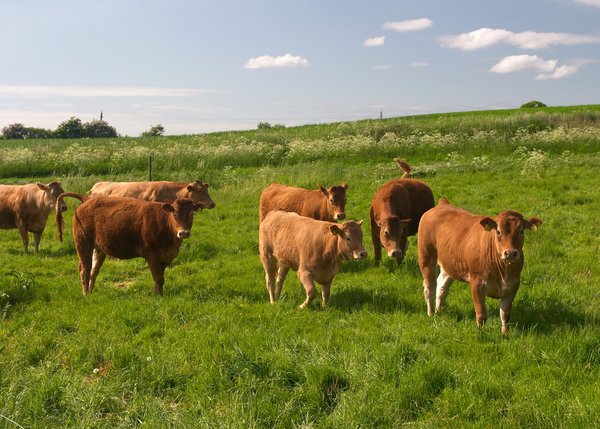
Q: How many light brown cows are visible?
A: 3